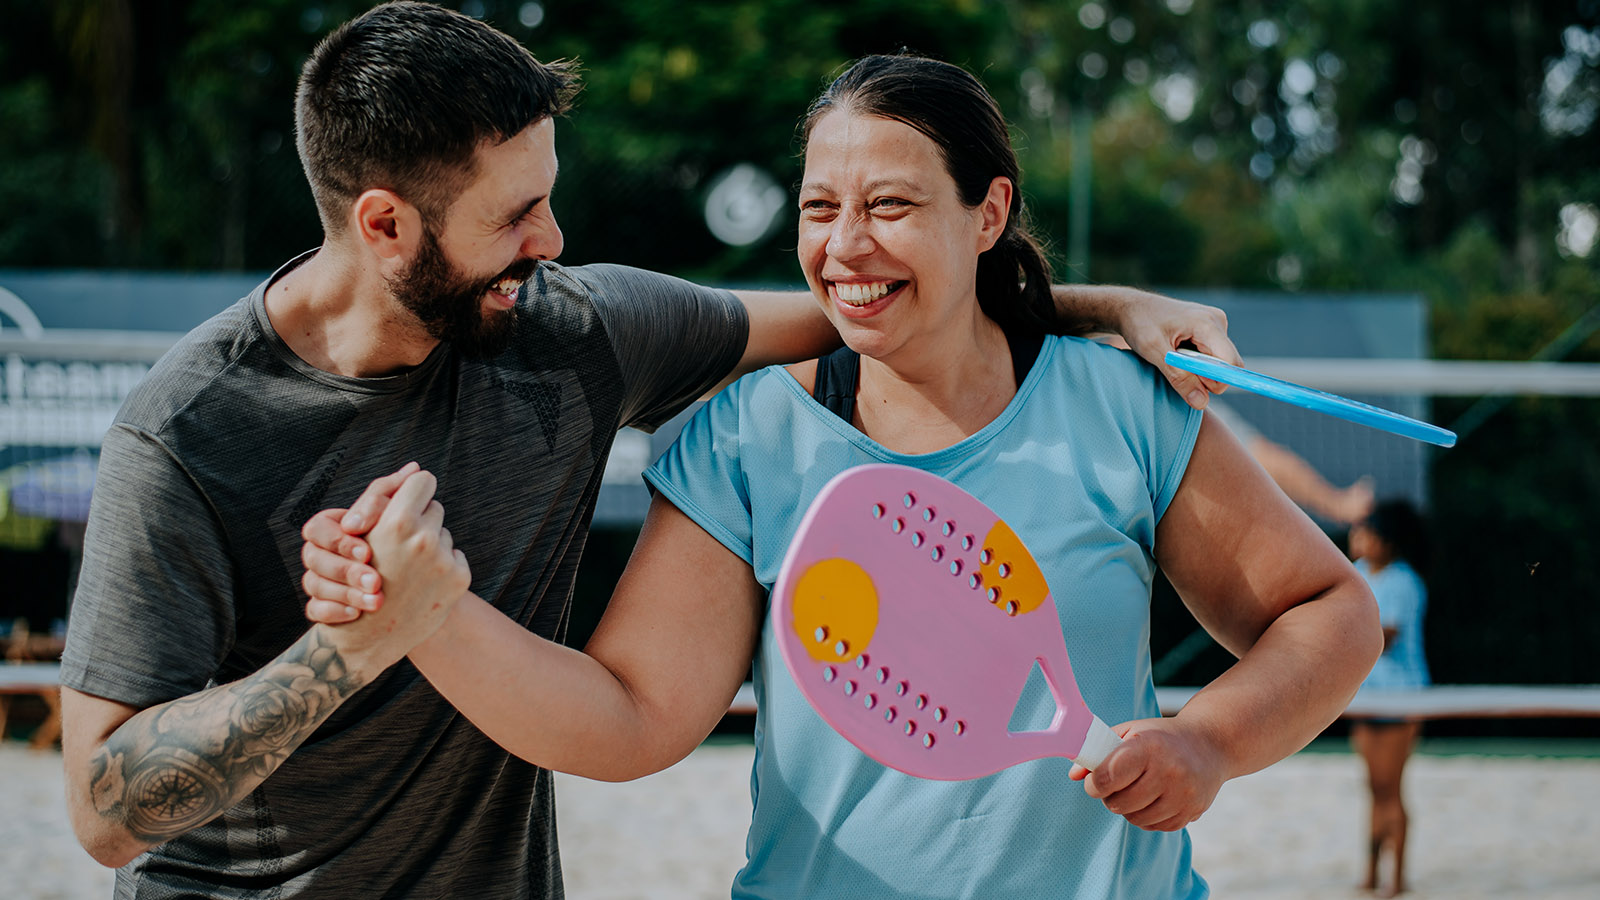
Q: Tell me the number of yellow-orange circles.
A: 2